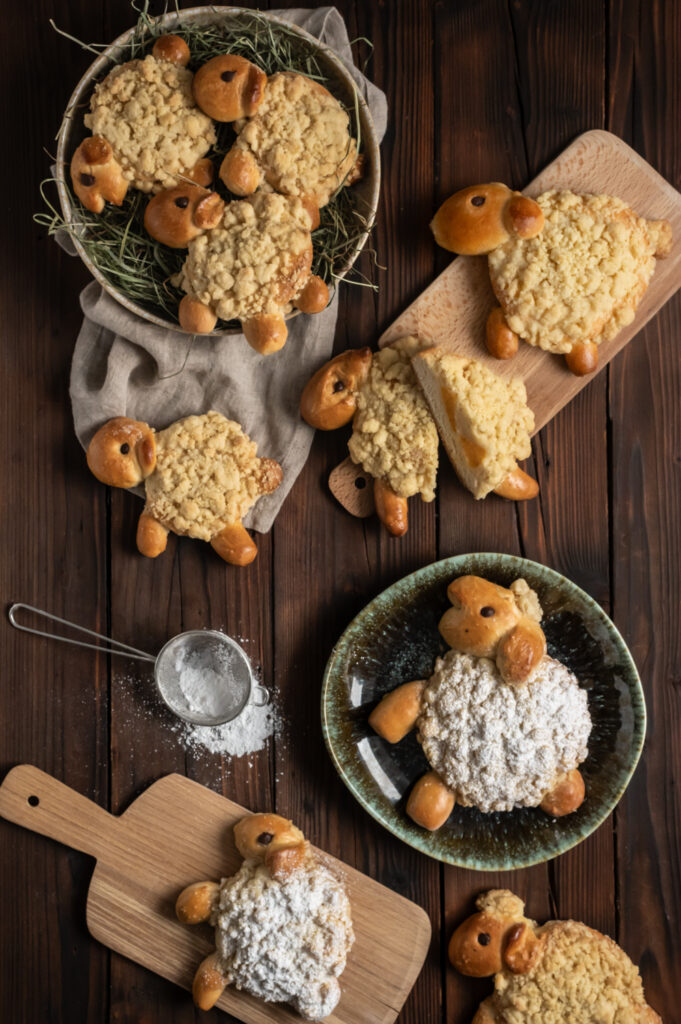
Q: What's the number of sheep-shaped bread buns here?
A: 9